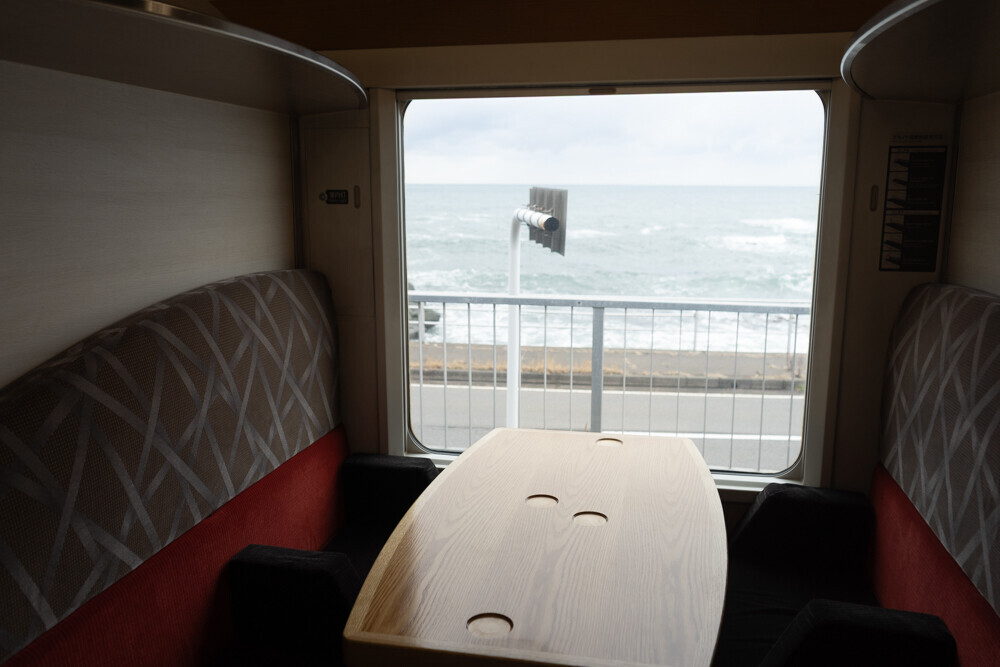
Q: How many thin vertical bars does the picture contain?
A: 14